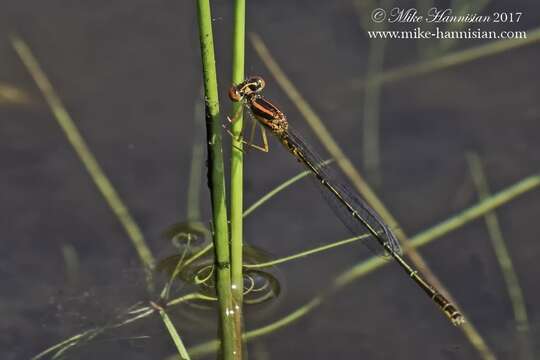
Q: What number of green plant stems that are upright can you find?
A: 2